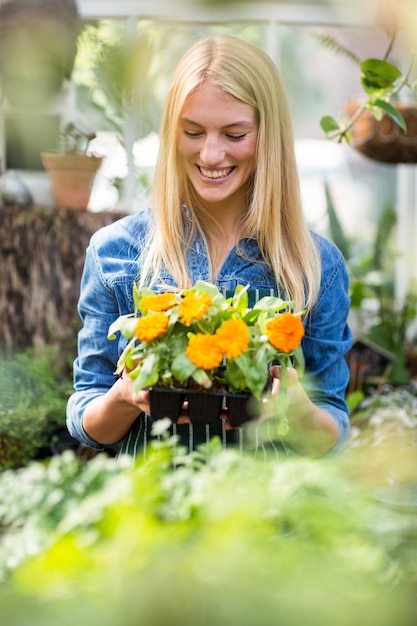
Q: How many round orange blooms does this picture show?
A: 6